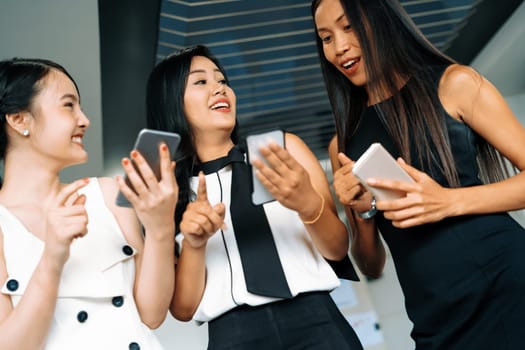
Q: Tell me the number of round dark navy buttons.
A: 5